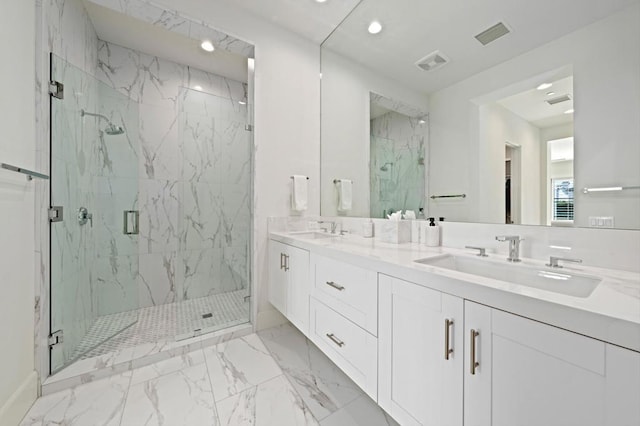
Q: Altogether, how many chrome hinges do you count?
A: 3